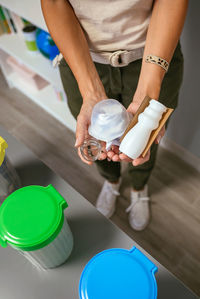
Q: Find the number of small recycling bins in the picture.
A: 3